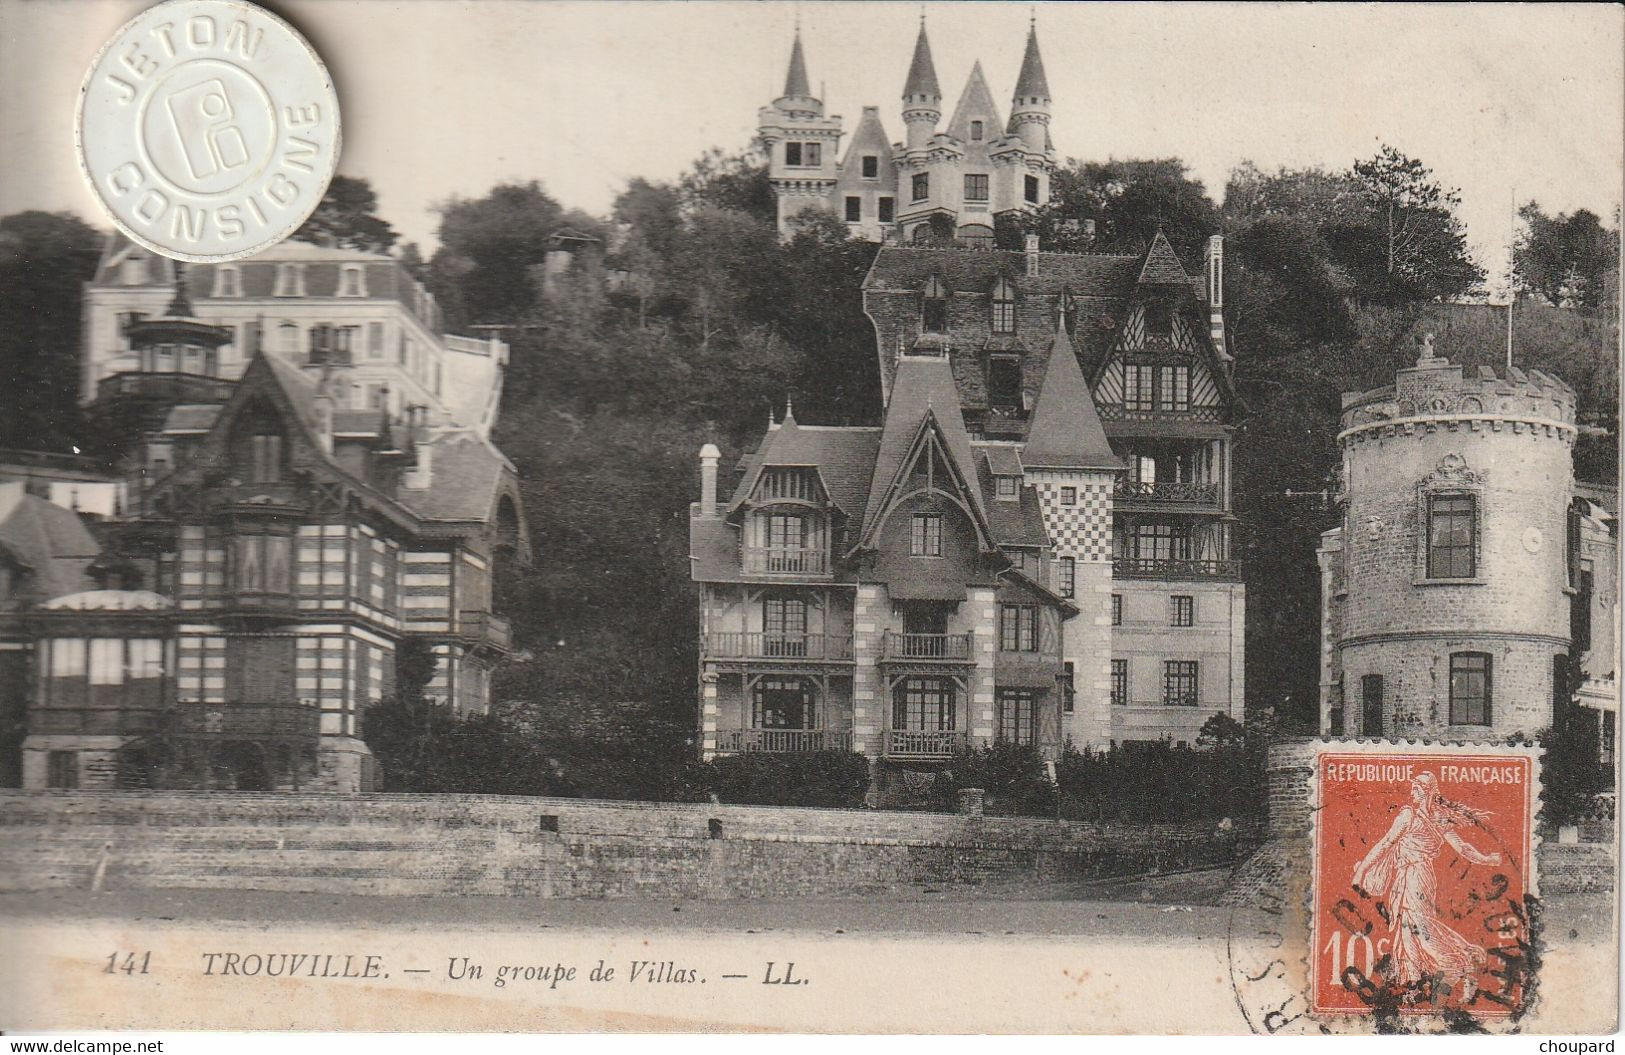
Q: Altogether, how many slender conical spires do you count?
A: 3